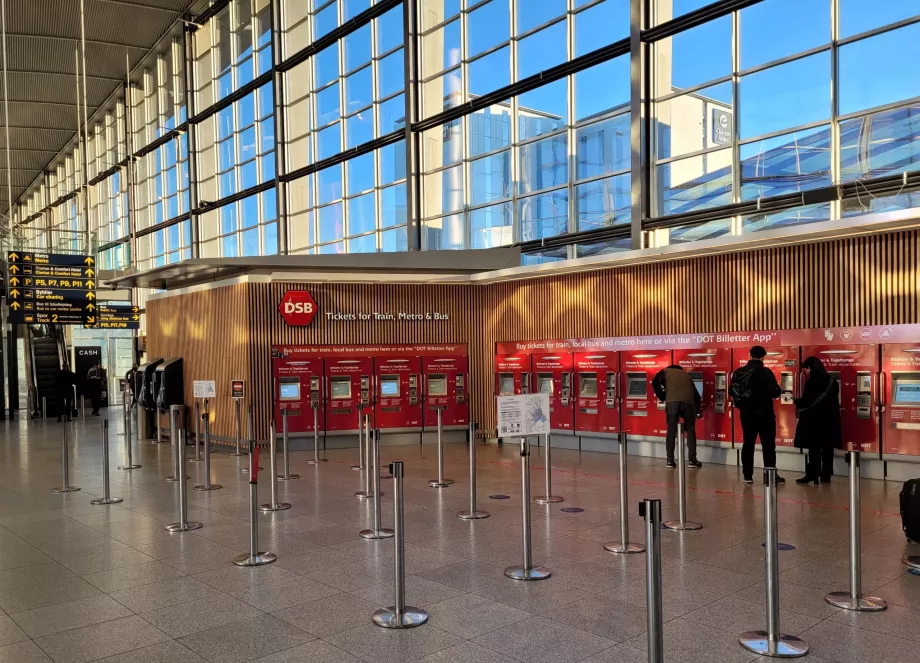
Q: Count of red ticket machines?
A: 12